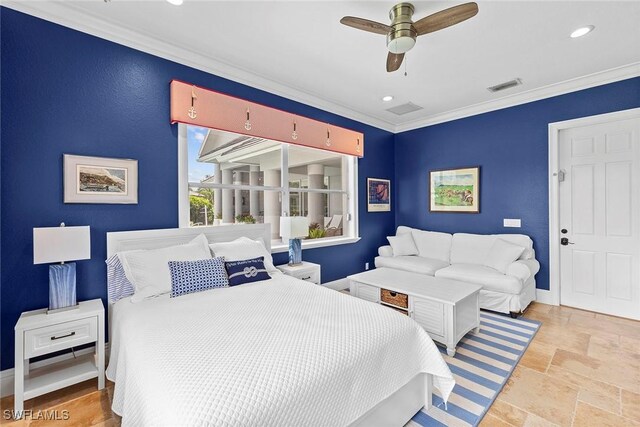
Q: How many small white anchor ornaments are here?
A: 5